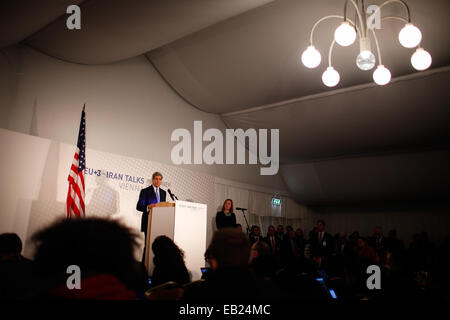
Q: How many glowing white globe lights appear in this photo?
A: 6